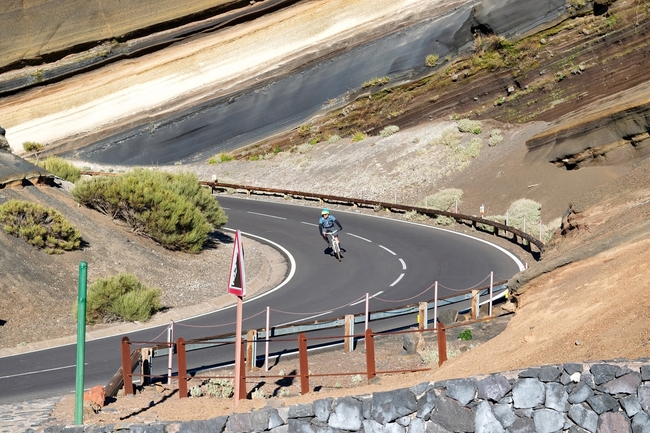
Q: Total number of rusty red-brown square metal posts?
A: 6